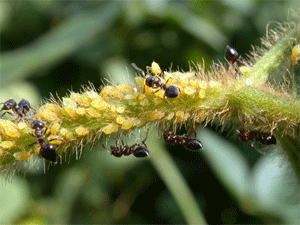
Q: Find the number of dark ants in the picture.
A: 7